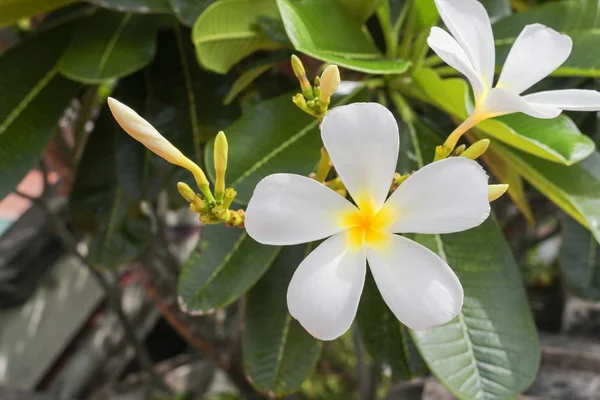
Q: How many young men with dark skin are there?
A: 0